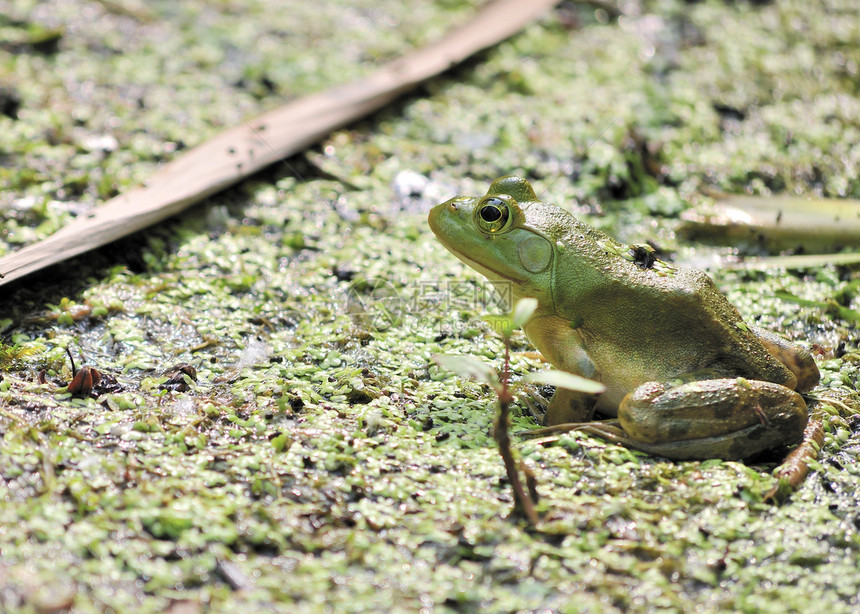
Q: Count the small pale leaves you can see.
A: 3